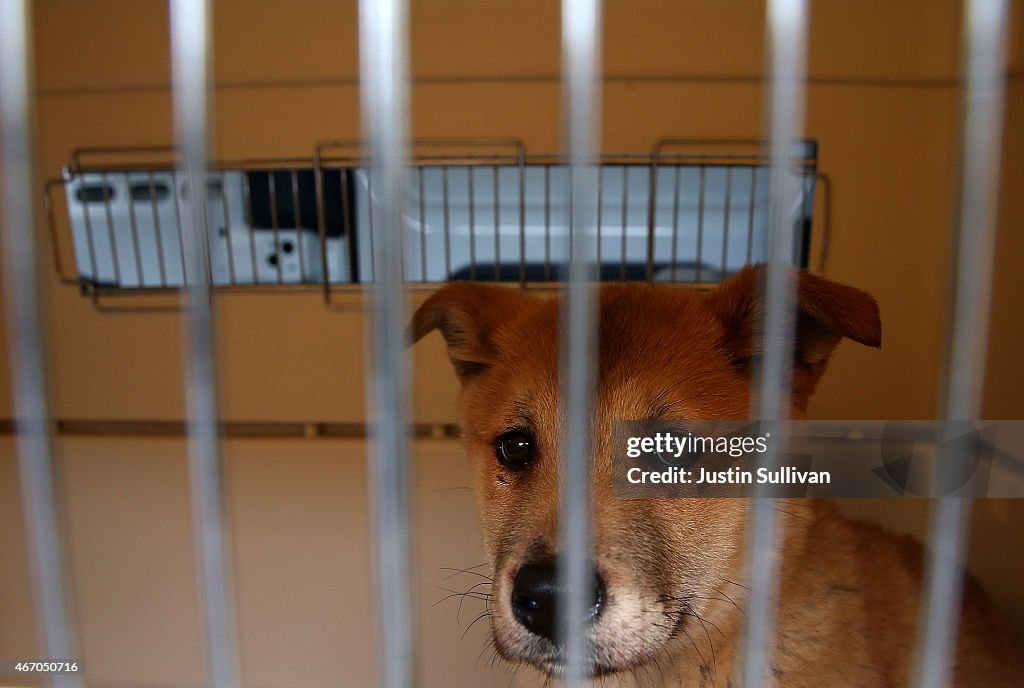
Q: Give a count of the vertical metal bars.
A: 6